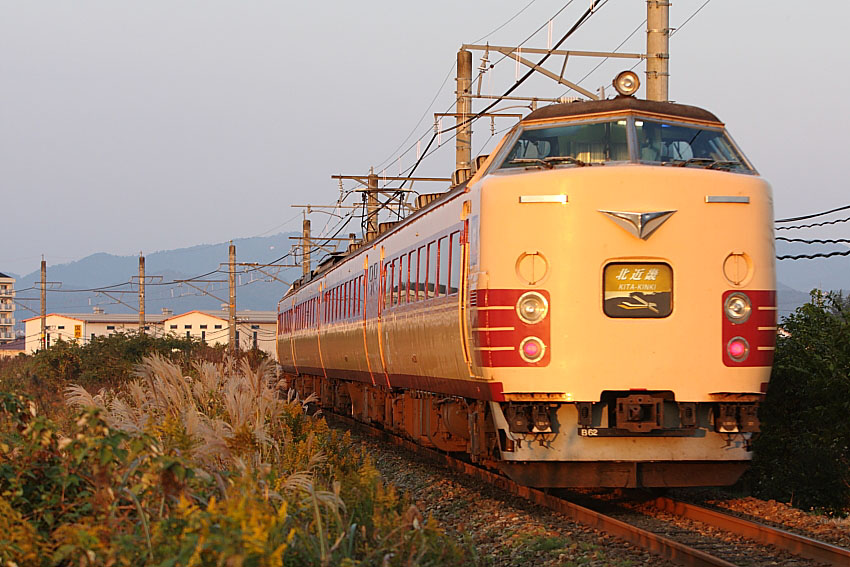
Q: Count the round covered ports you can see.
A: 2